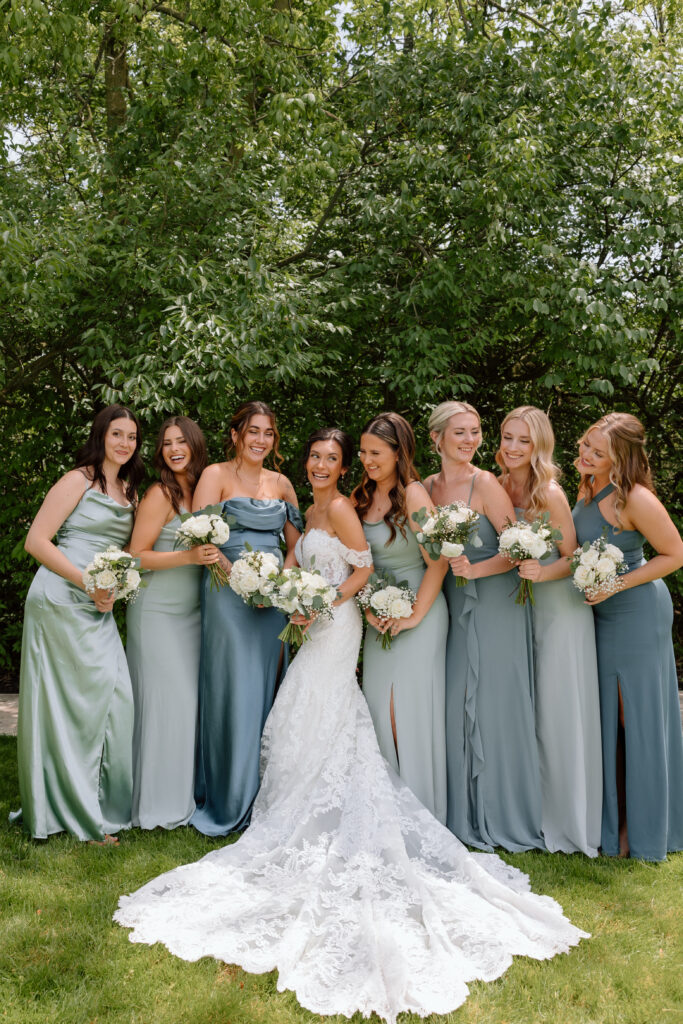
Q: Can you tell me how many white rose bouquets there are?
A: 8